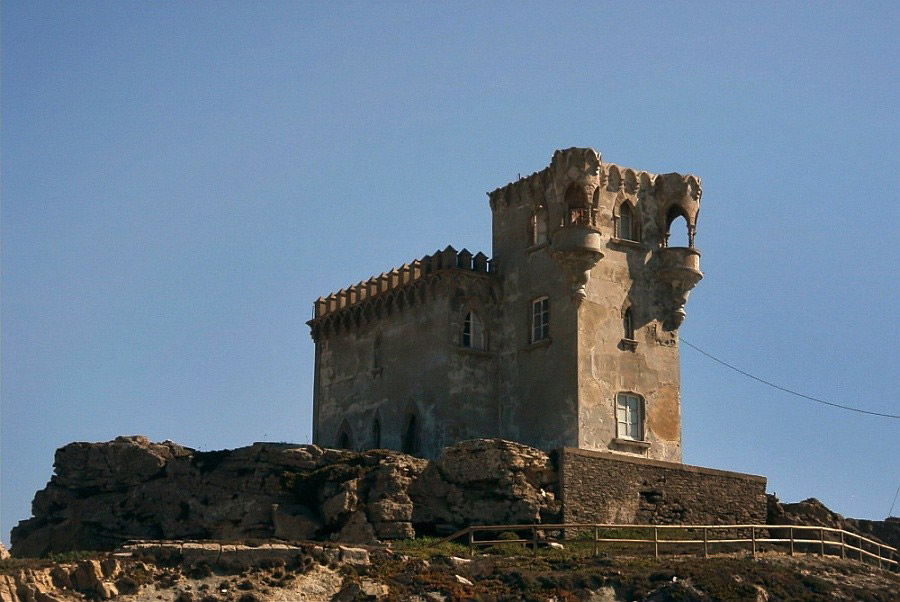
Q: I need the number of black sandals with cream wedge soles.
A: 0